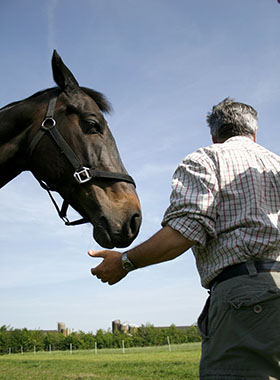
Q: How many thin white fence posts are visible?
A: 8